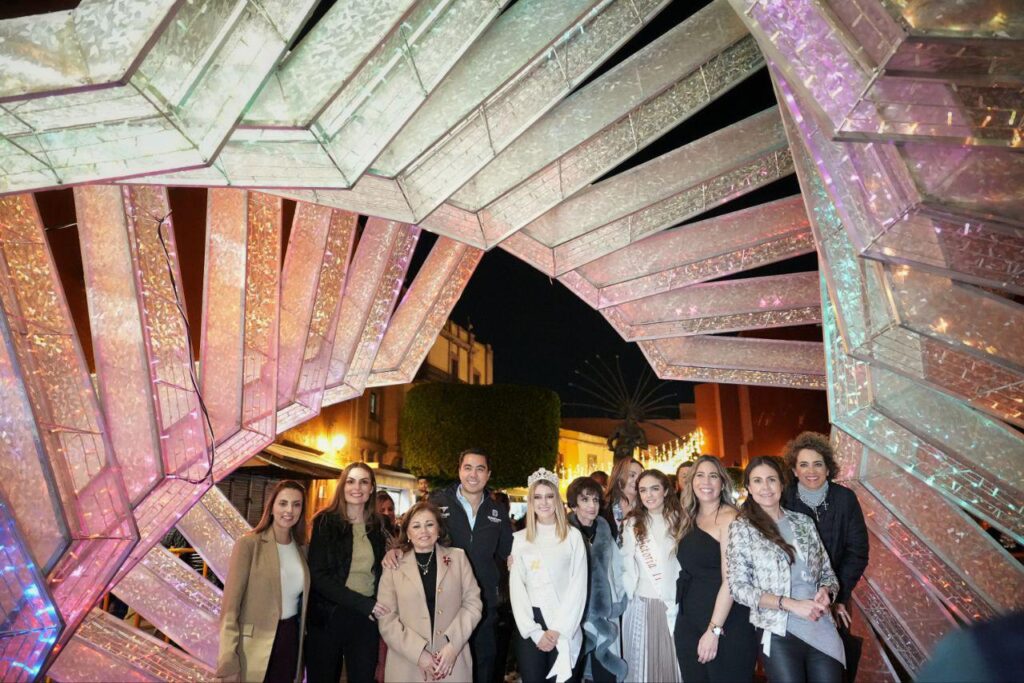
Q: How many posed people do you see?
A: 10